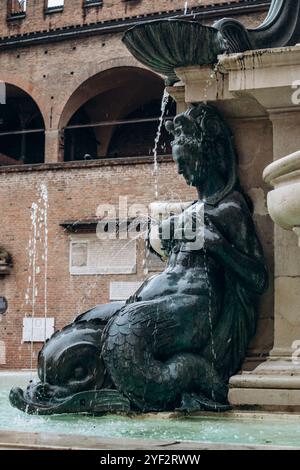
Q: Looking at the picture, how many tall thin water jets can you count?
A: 2